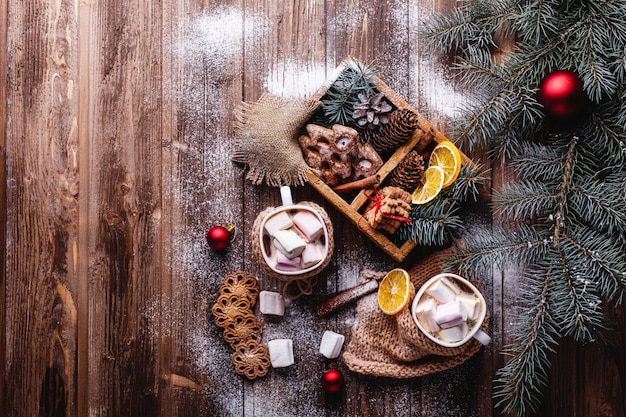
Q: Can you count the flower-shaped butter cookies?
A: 4